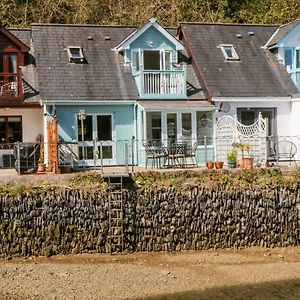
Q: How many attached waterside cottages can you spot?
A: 3